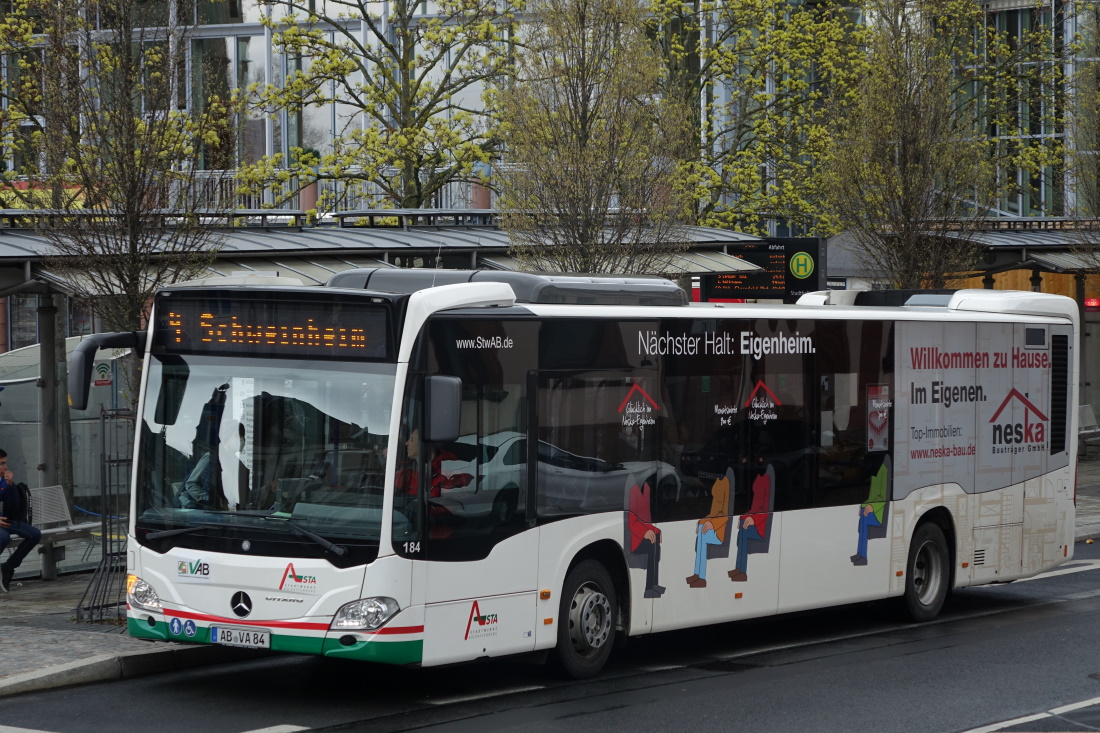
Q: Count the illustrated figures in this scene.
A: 4